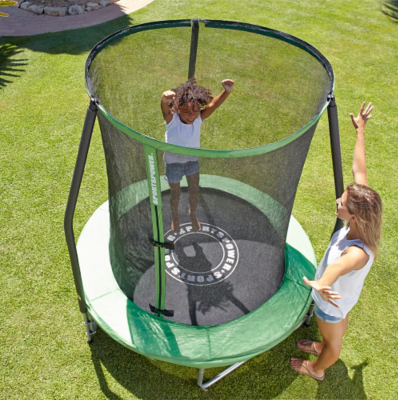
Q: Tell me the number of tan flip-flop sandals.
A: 2